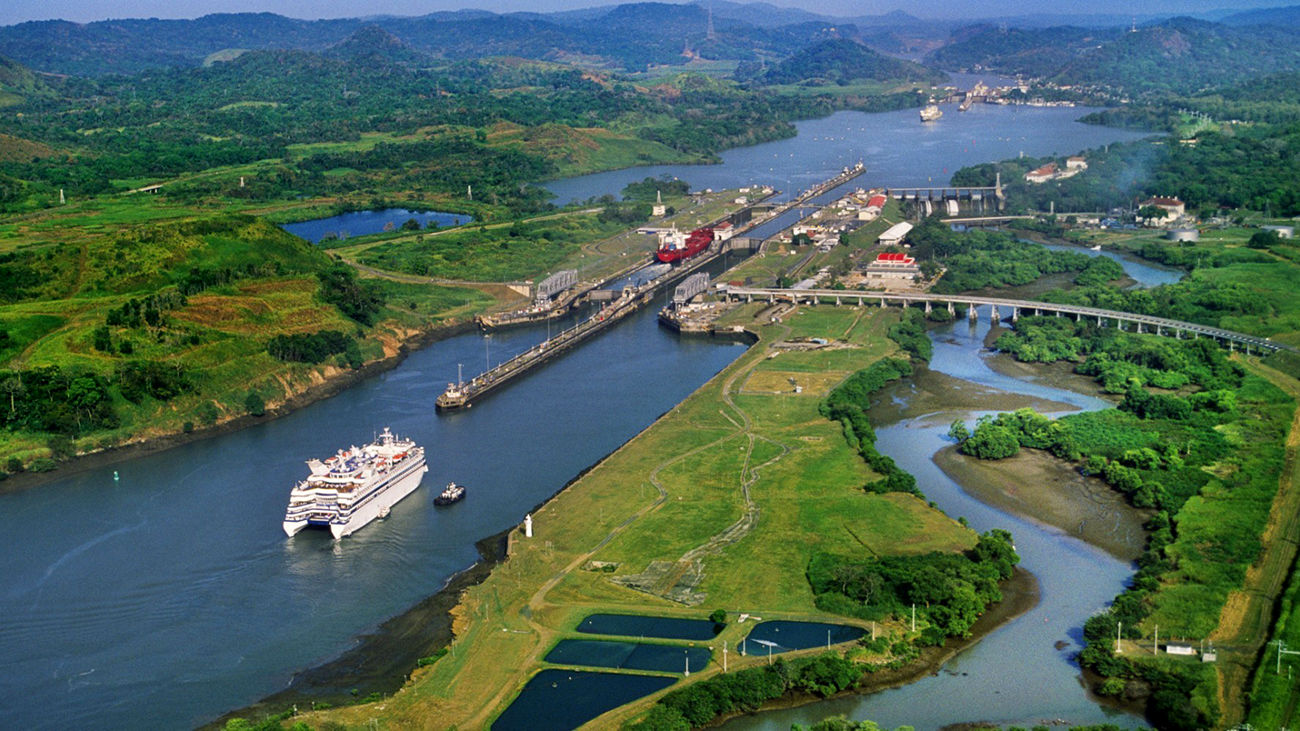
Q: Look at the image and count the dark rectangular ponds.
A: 4